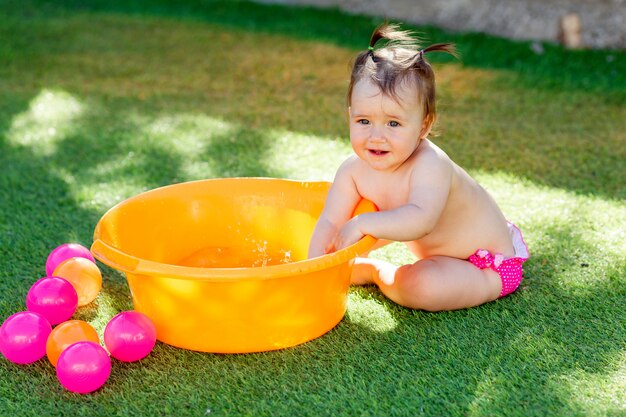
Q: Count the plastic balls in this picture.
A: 7